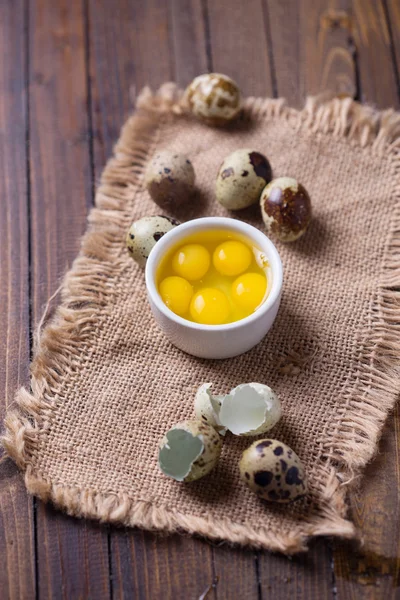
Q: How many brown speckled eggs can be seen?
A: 6